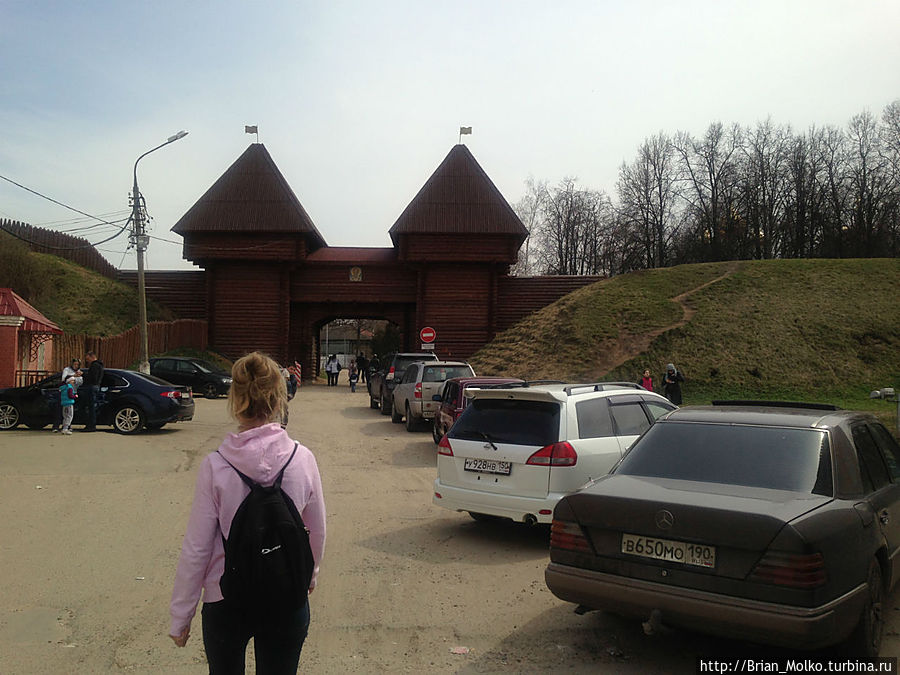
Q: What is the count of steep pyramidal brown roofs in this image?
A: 2